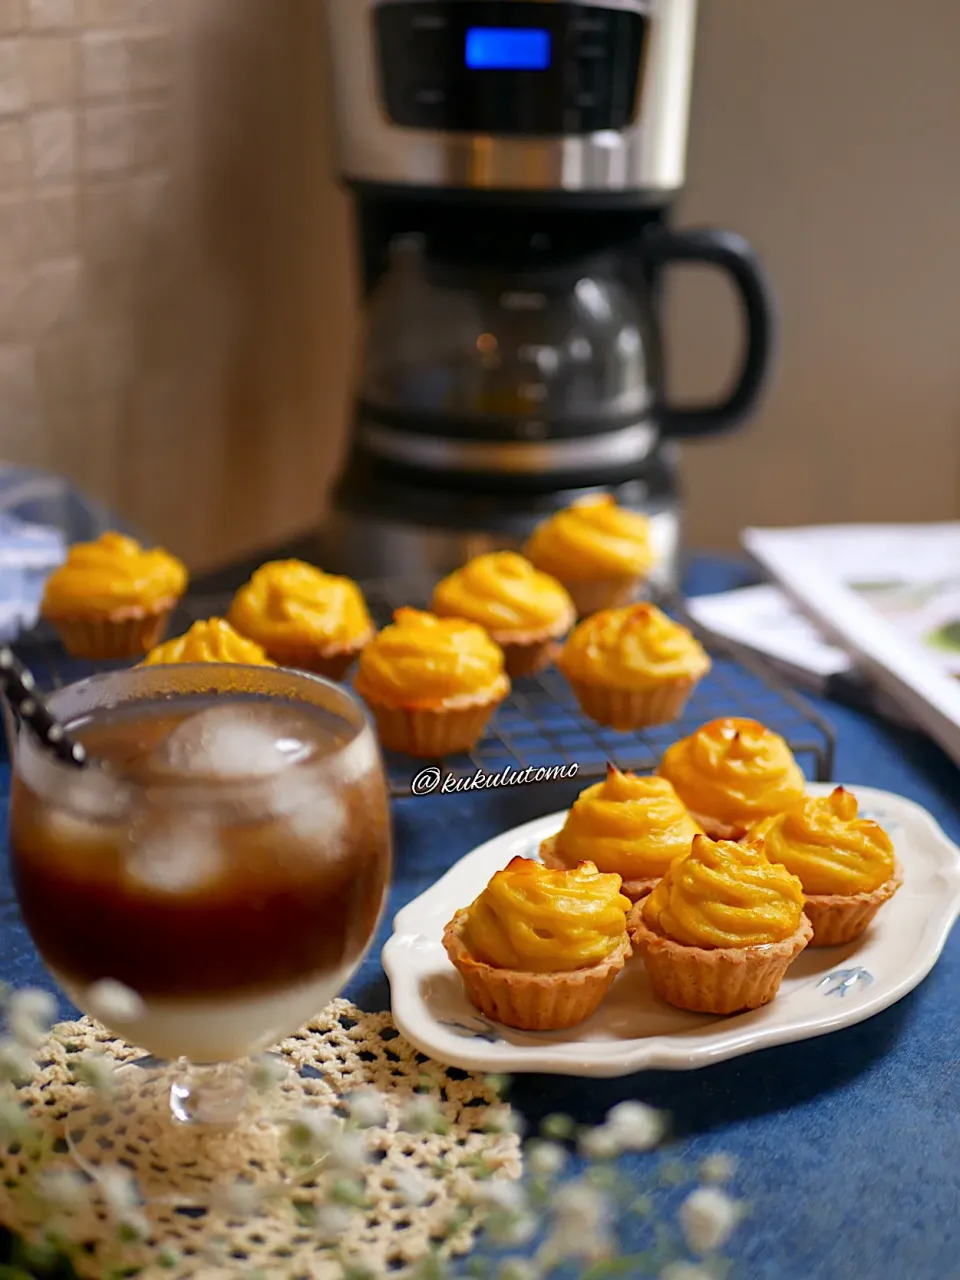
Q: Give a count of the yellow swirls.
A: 12